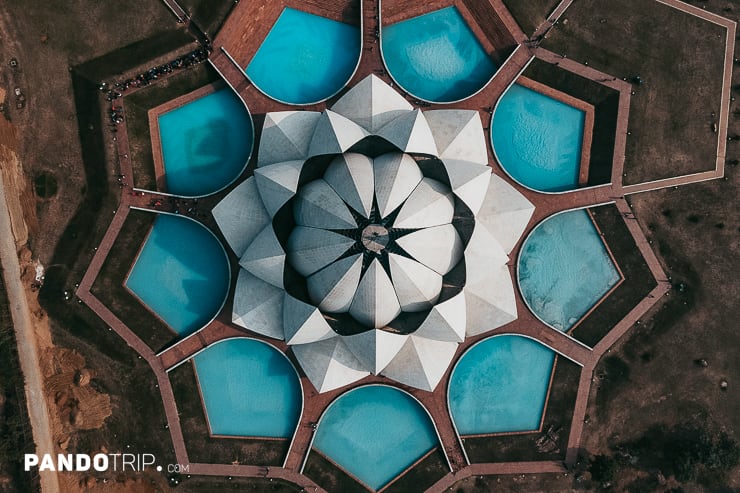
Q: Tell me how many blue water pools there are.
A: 9